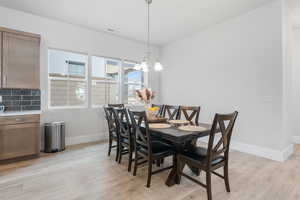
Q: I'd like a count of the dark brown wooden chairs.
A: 8